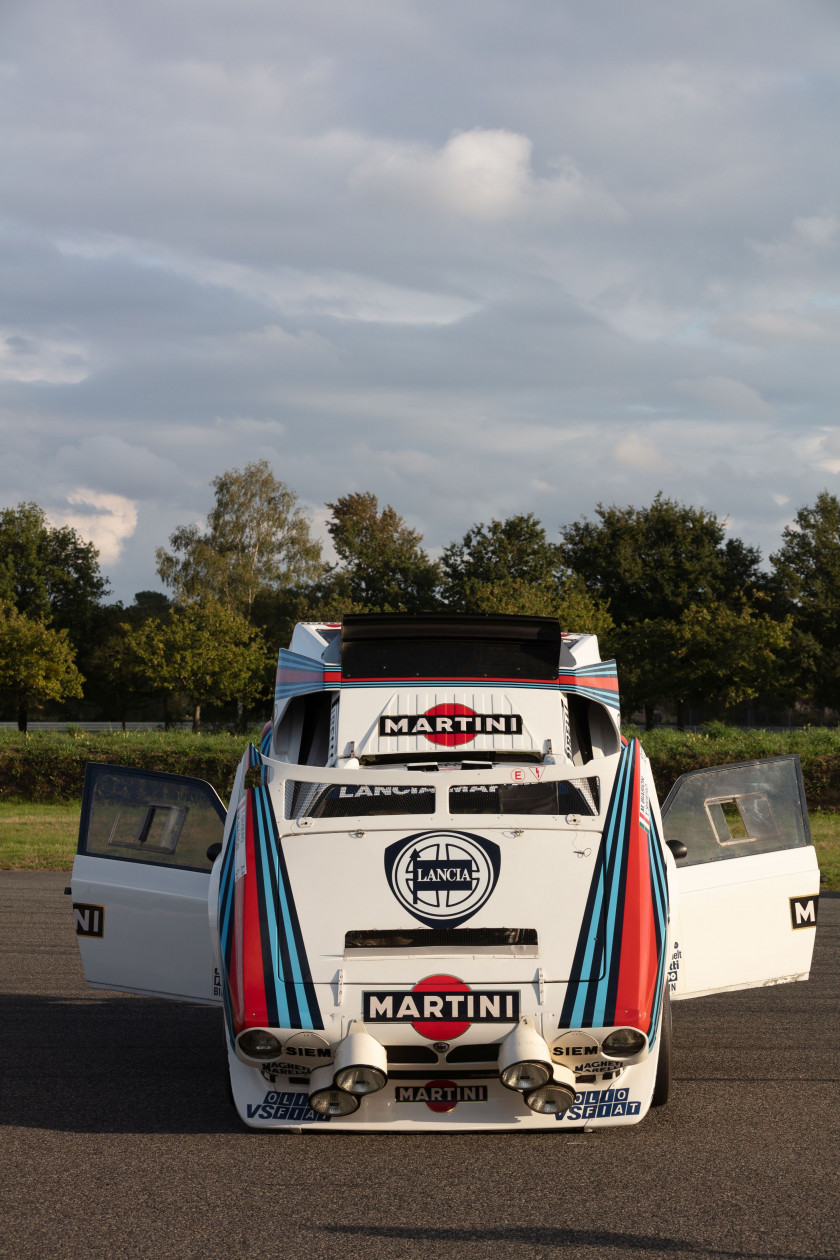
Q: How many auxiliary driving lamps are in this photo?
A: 4